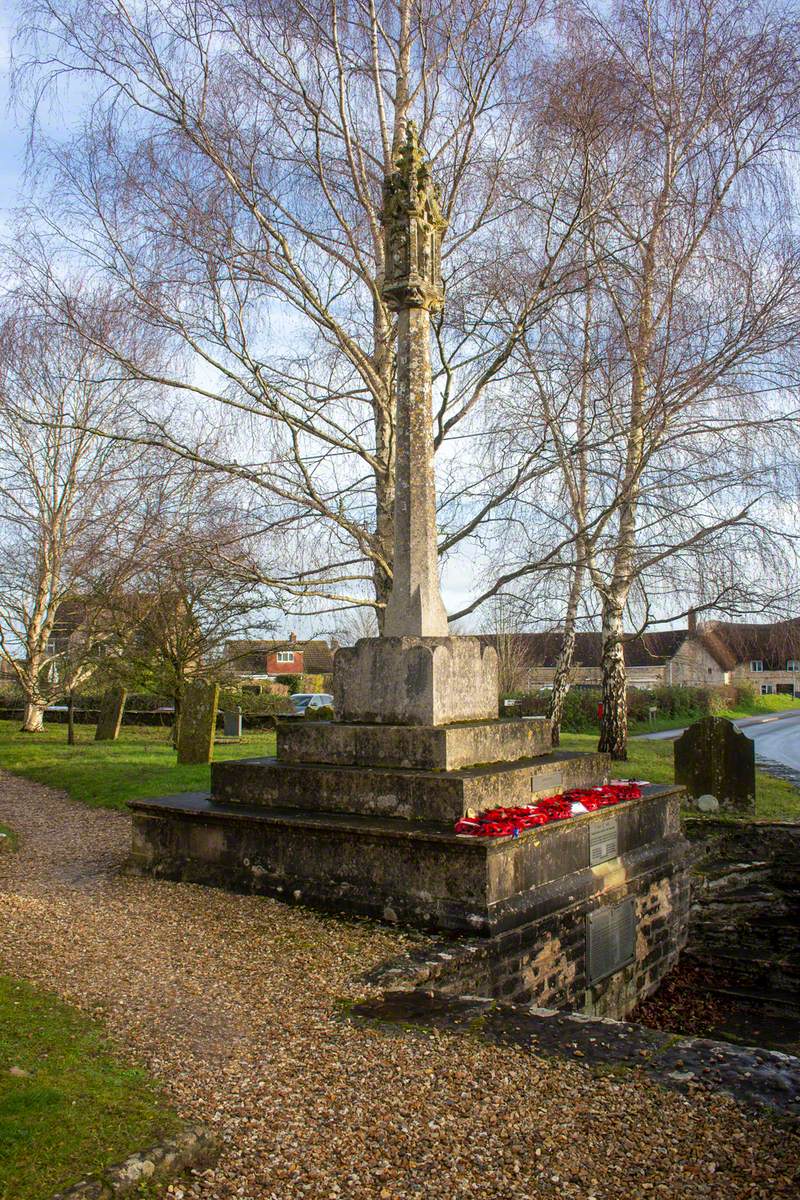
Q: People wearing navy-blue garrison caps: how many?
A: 0